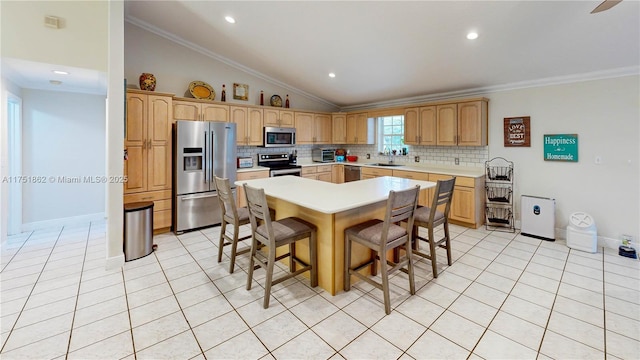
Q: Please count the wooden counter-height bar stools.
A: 4